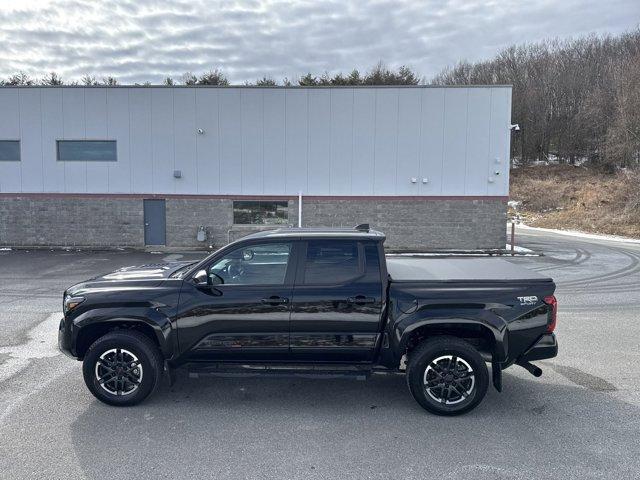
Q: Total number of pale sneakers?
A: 0